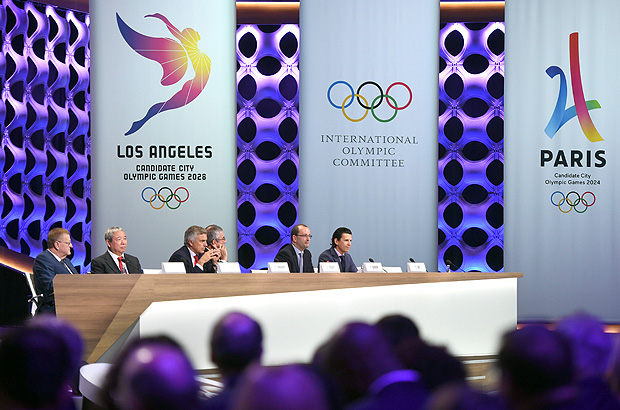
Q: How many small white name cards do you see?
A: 6